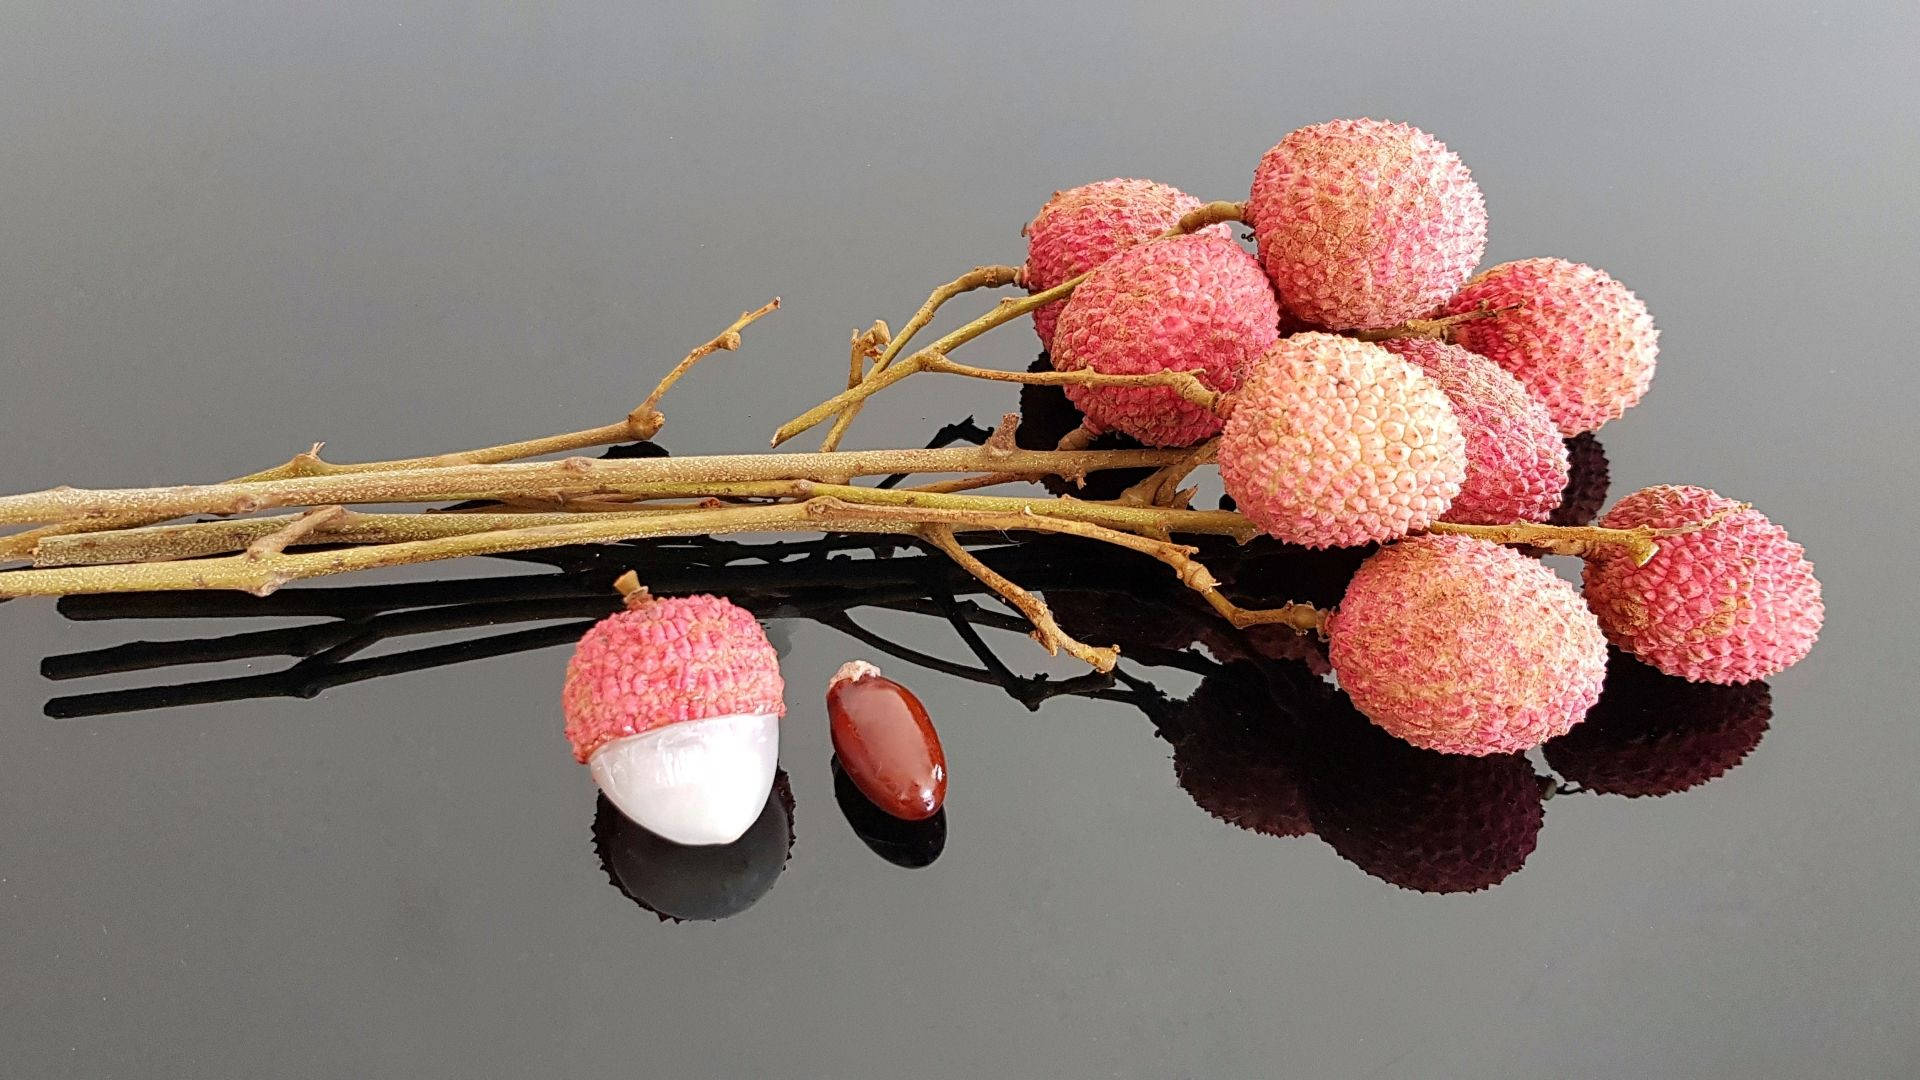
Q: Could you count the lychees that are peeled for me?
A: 1